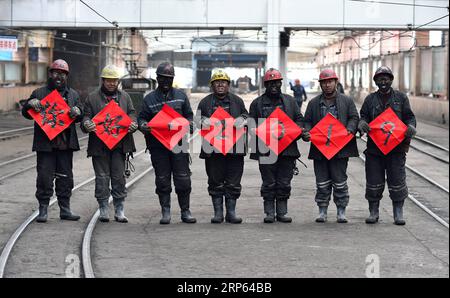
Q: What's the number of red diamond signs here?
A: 7